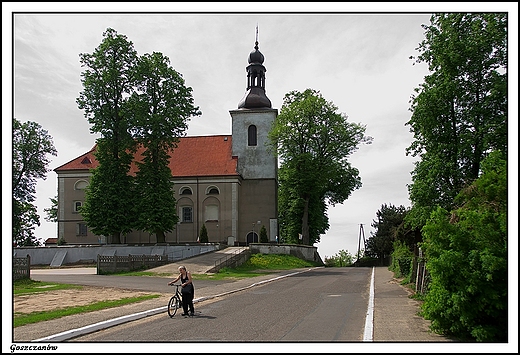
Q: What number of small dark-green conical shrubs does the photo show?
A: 2